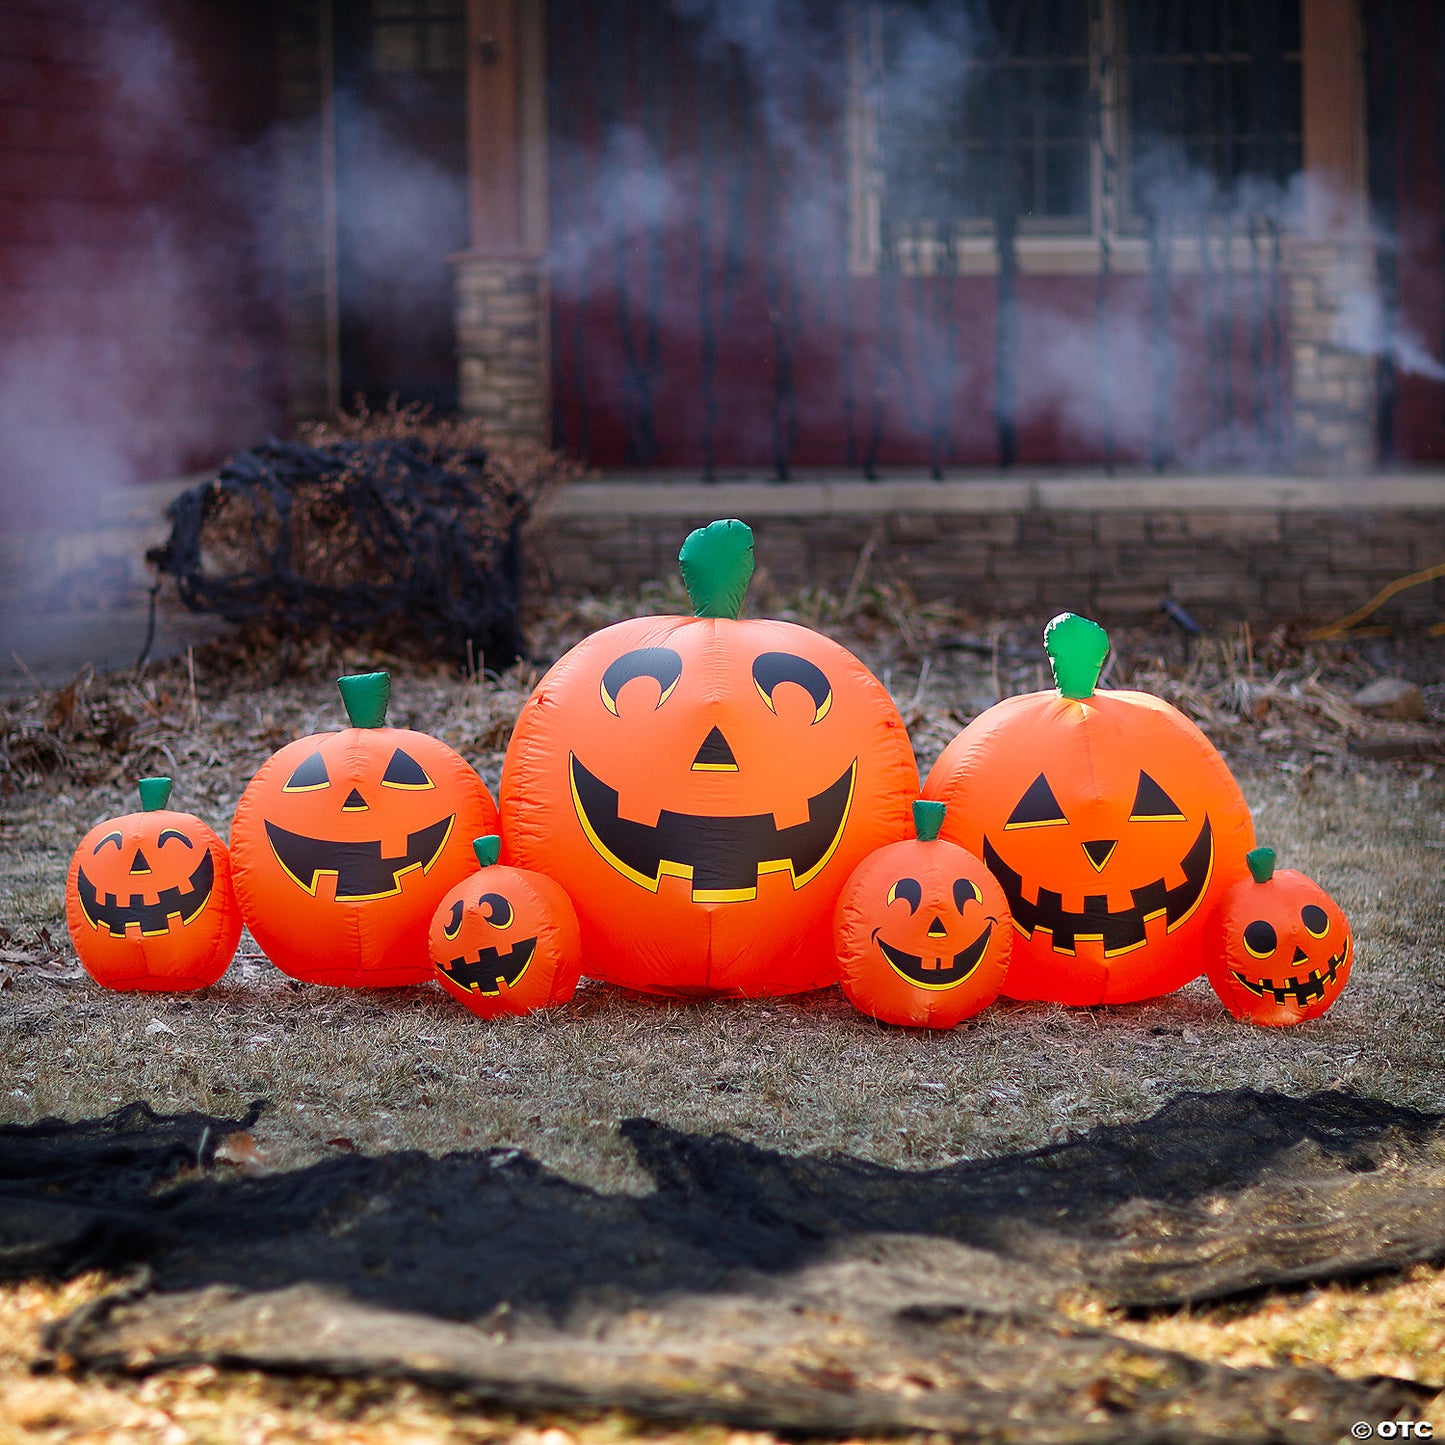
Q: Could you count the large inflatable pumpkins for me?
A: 3